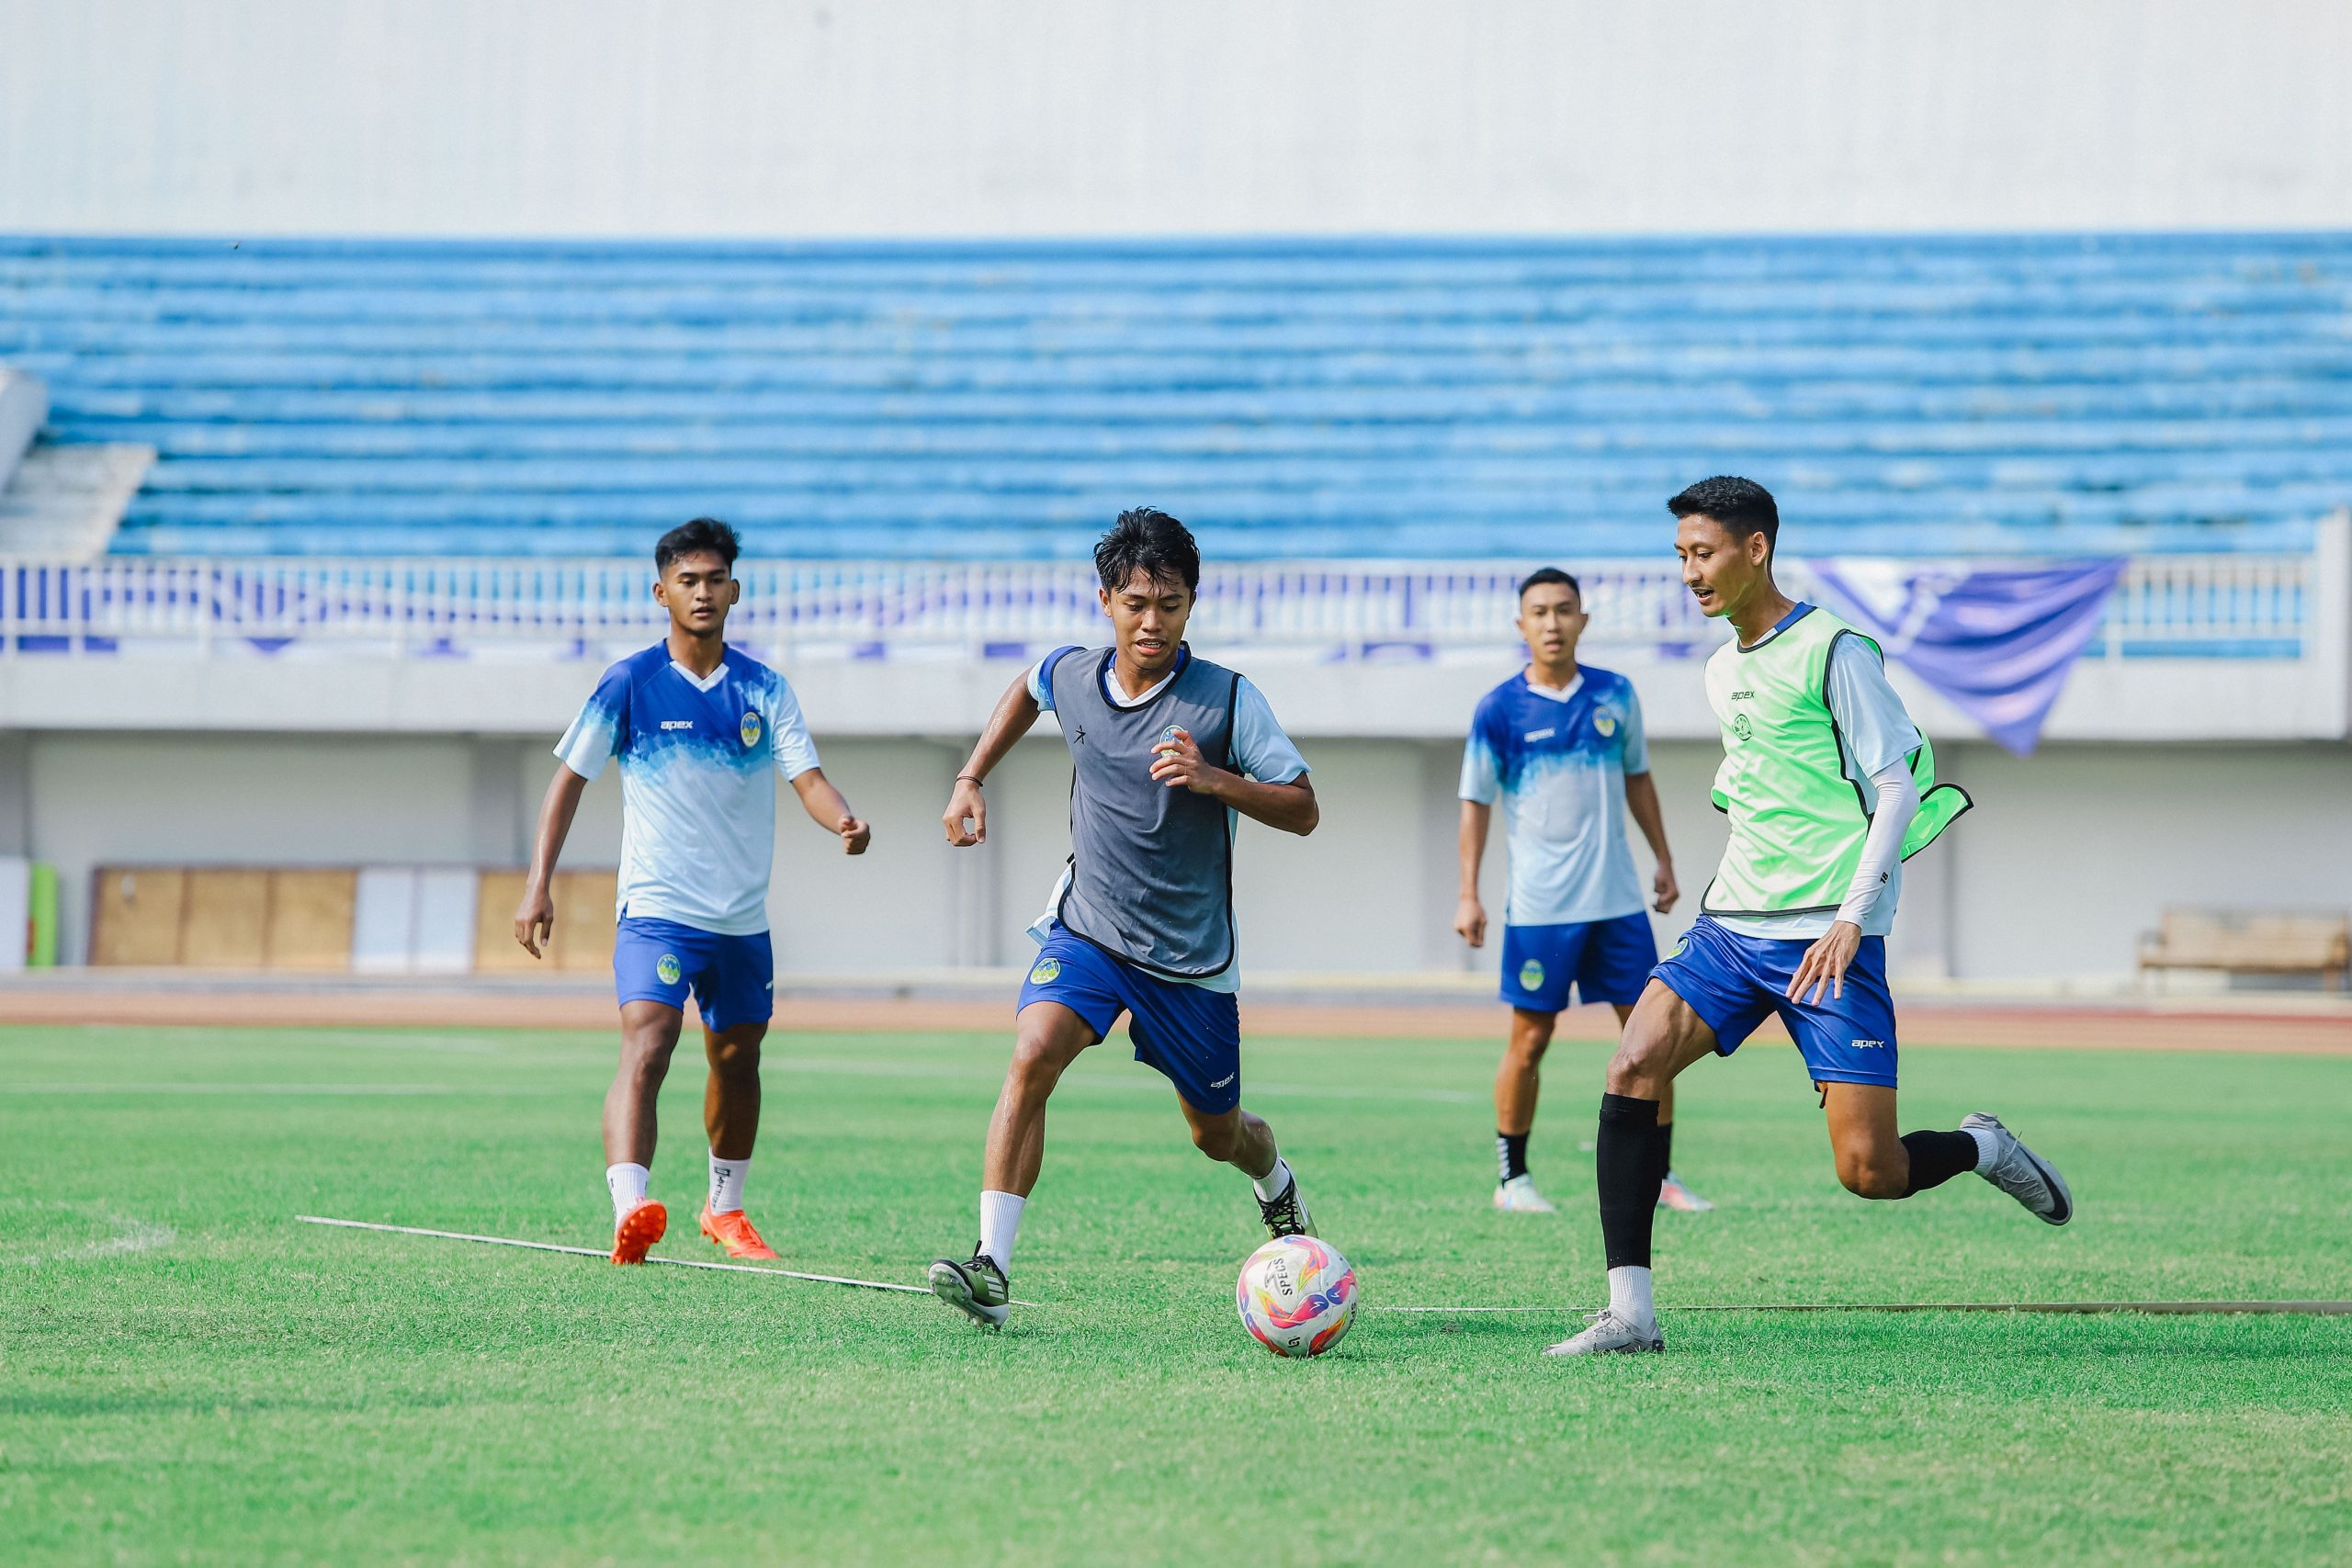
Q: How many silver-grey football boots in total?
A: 2